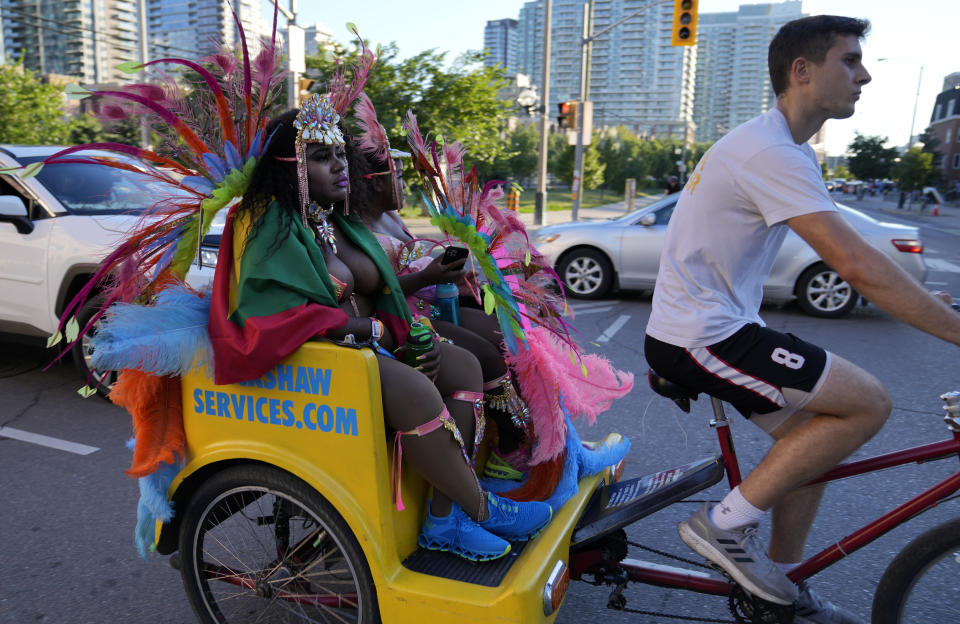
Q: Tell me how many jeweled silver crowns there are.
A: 1